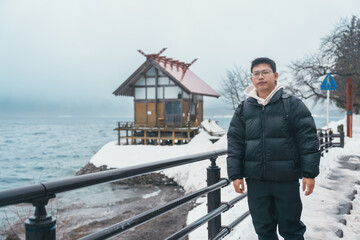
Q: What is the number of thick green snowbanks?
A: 0